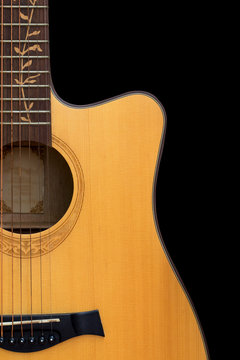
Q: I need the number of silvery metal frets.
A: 9